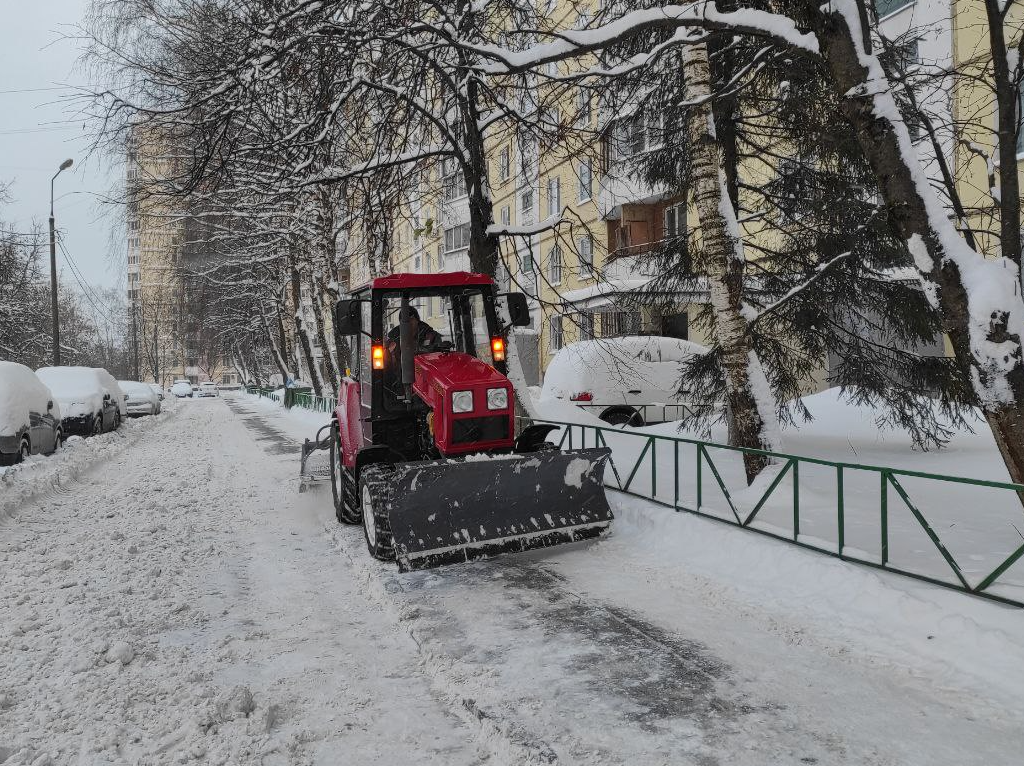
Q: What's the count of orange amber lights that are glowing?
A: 2